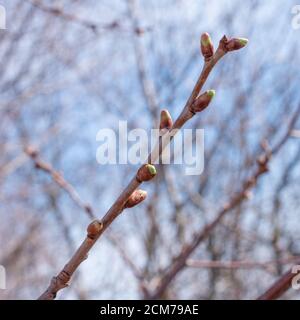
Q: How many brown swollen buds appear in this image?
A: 7